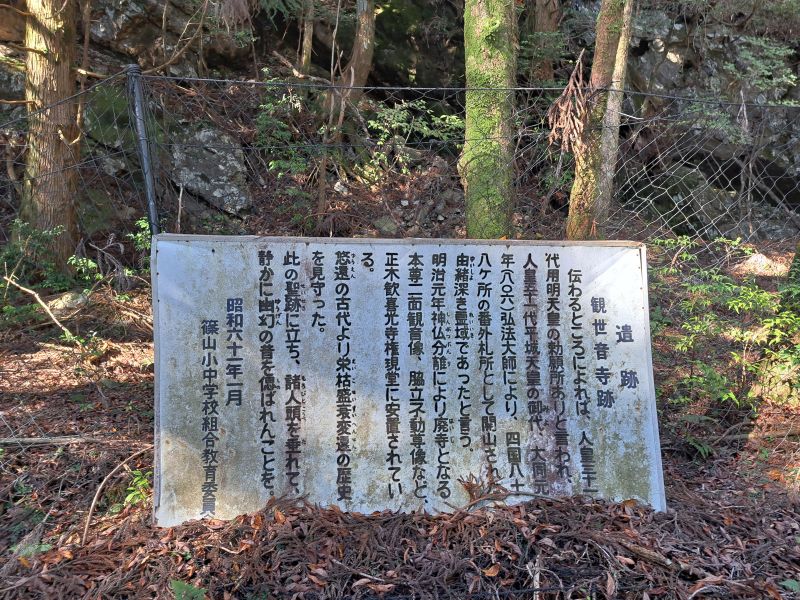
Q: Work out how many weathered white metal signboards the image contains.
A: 1